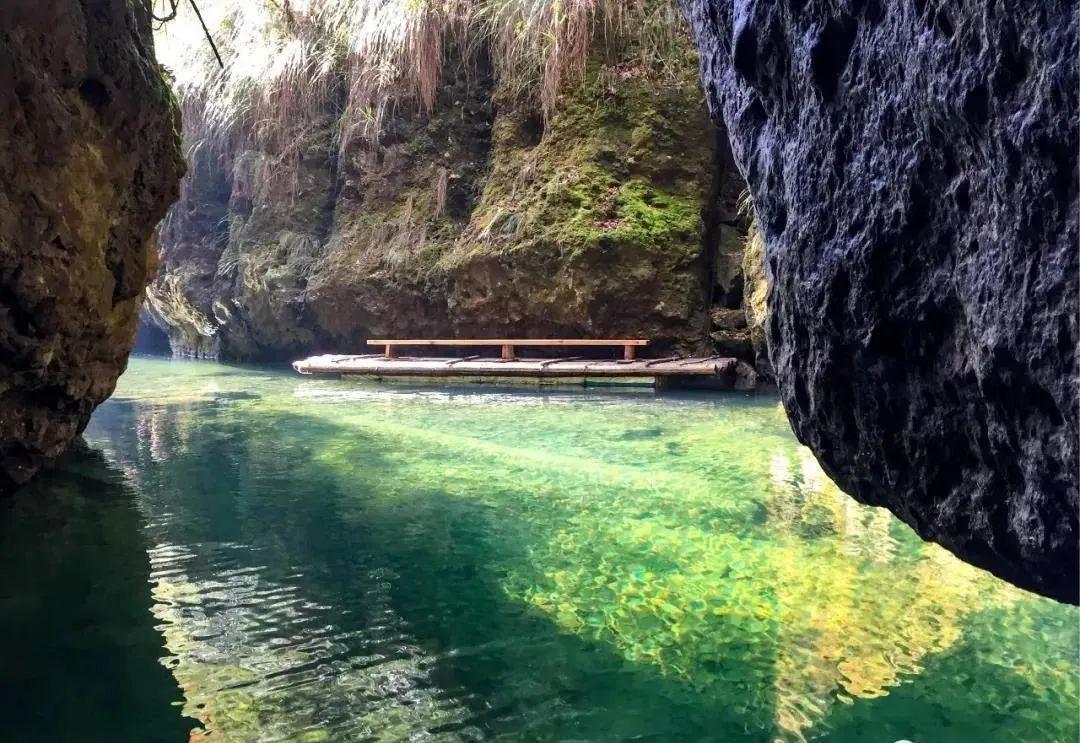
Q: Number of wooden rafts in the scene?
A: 1